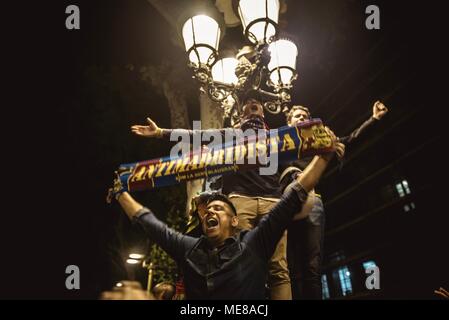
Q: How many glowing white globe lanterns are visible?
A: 4